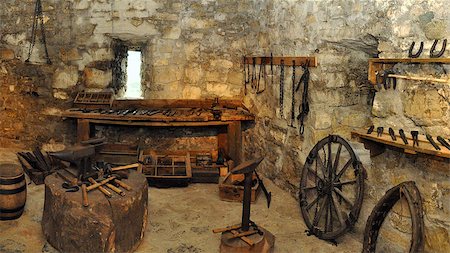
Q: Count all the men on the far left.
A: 0